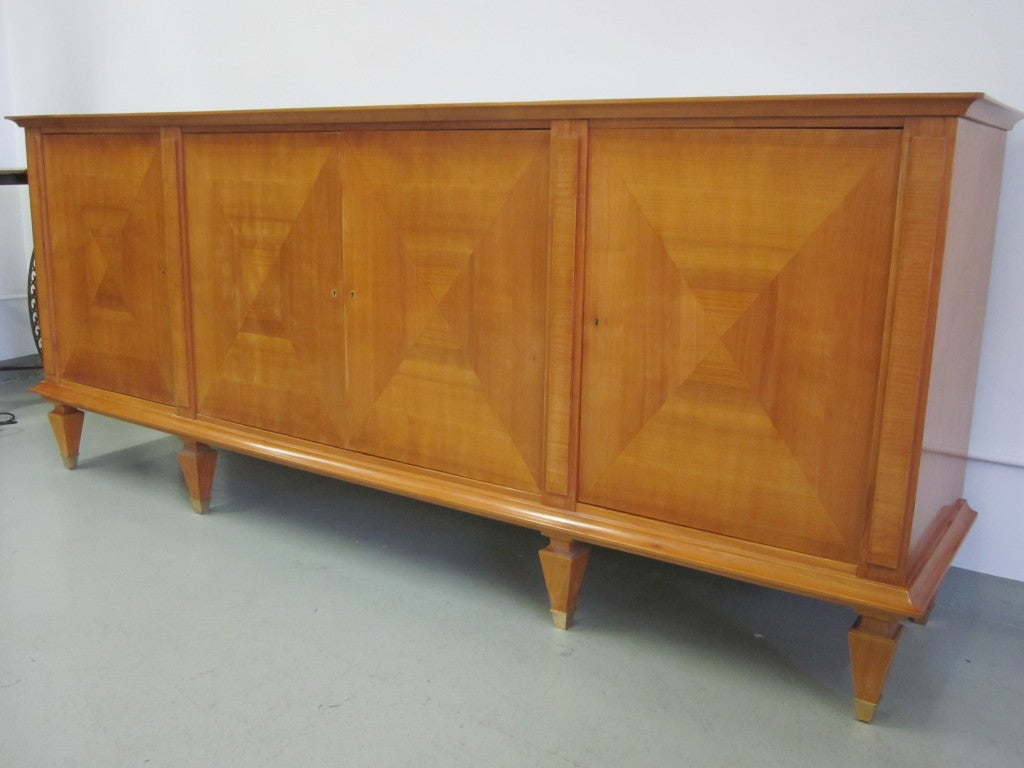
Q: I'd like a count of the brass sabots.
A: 4